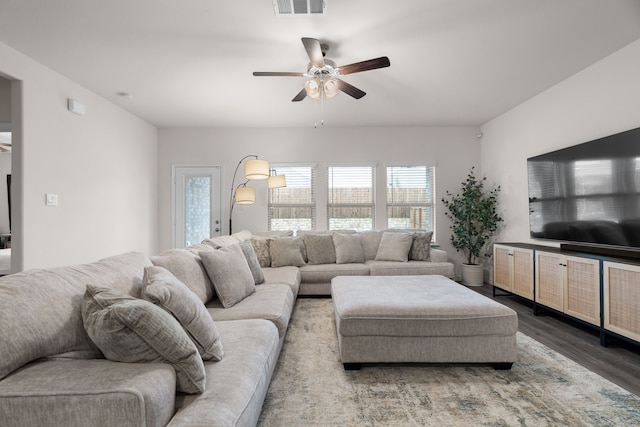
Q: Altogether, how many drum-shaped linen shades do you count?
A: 3